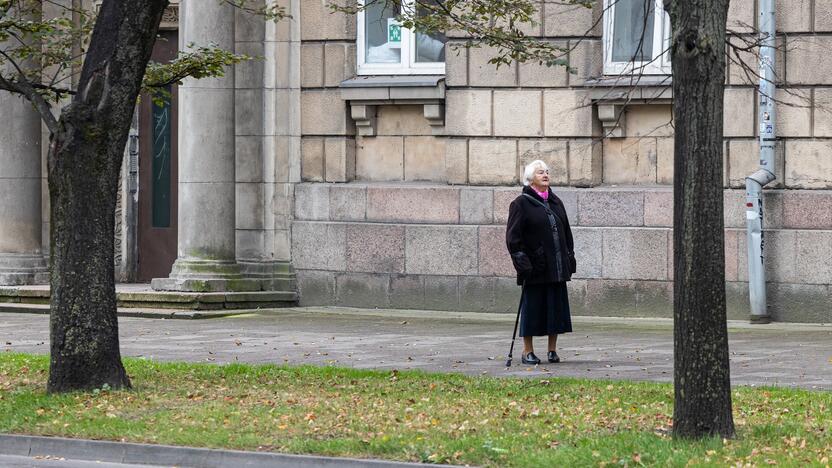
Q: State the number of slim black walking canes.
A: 1